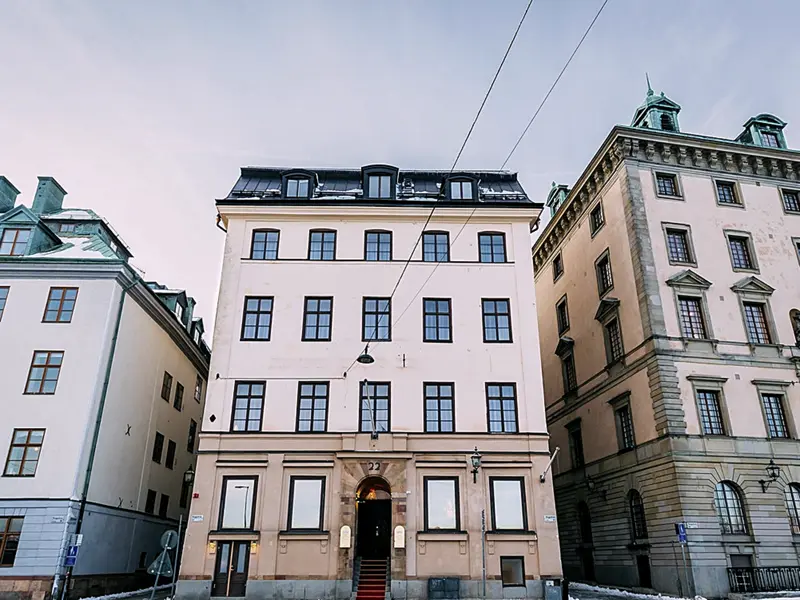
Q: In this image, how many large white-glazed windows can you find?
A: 4